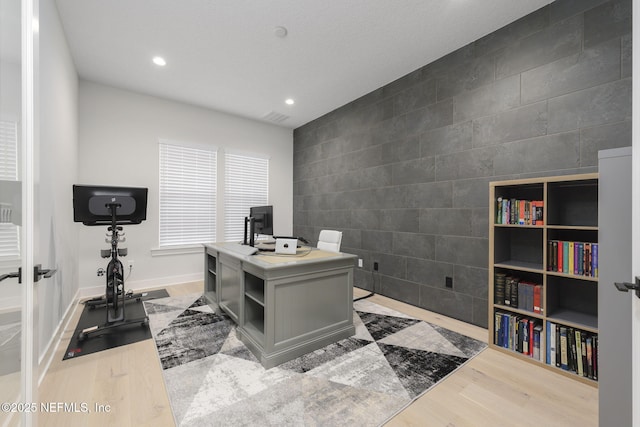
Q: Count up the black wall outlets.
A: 2